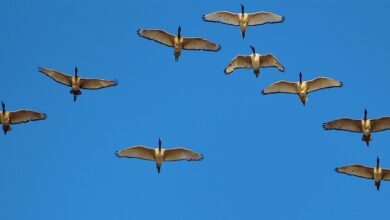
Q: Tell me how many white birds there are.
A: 9